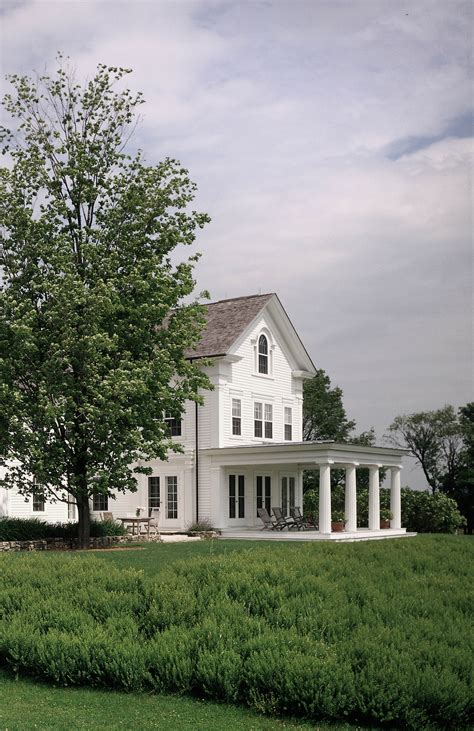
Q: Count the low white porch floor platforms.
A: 1